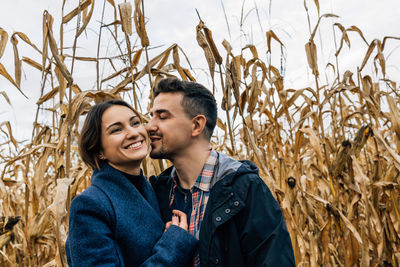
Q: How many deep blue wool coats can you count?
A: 1